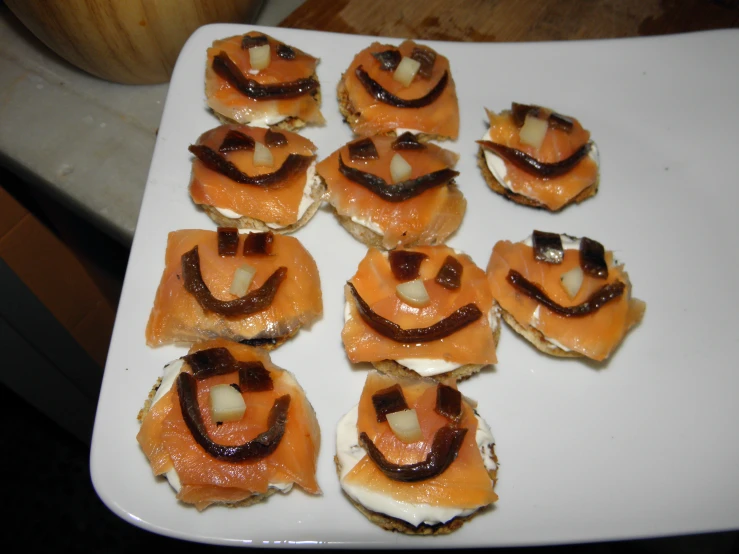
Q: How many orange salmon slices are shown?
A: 10